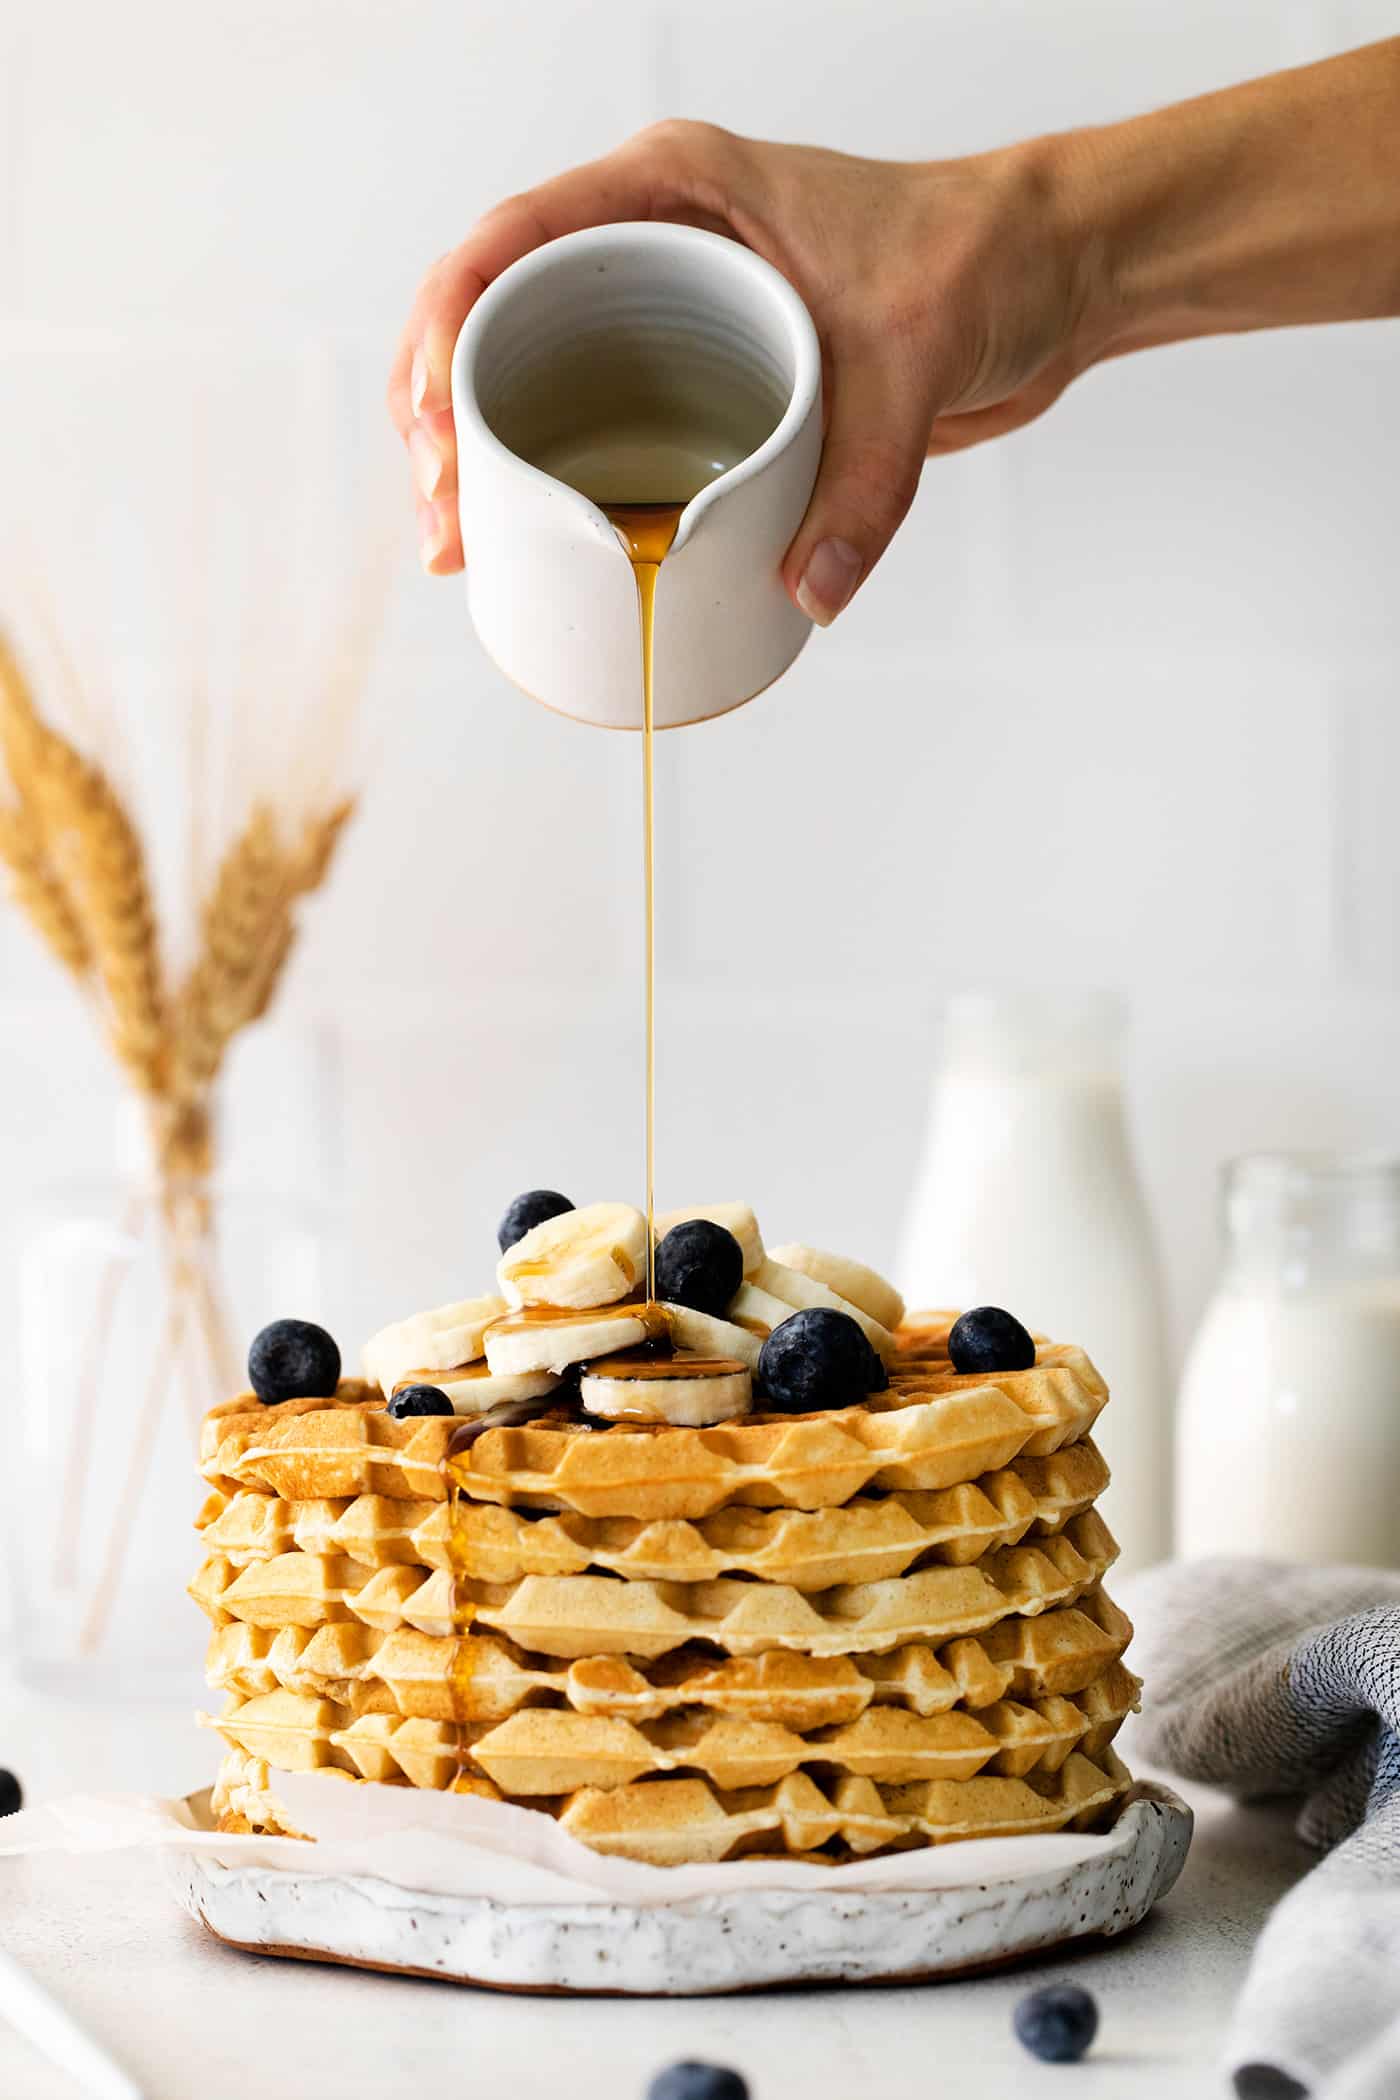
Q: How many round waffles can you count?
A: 6